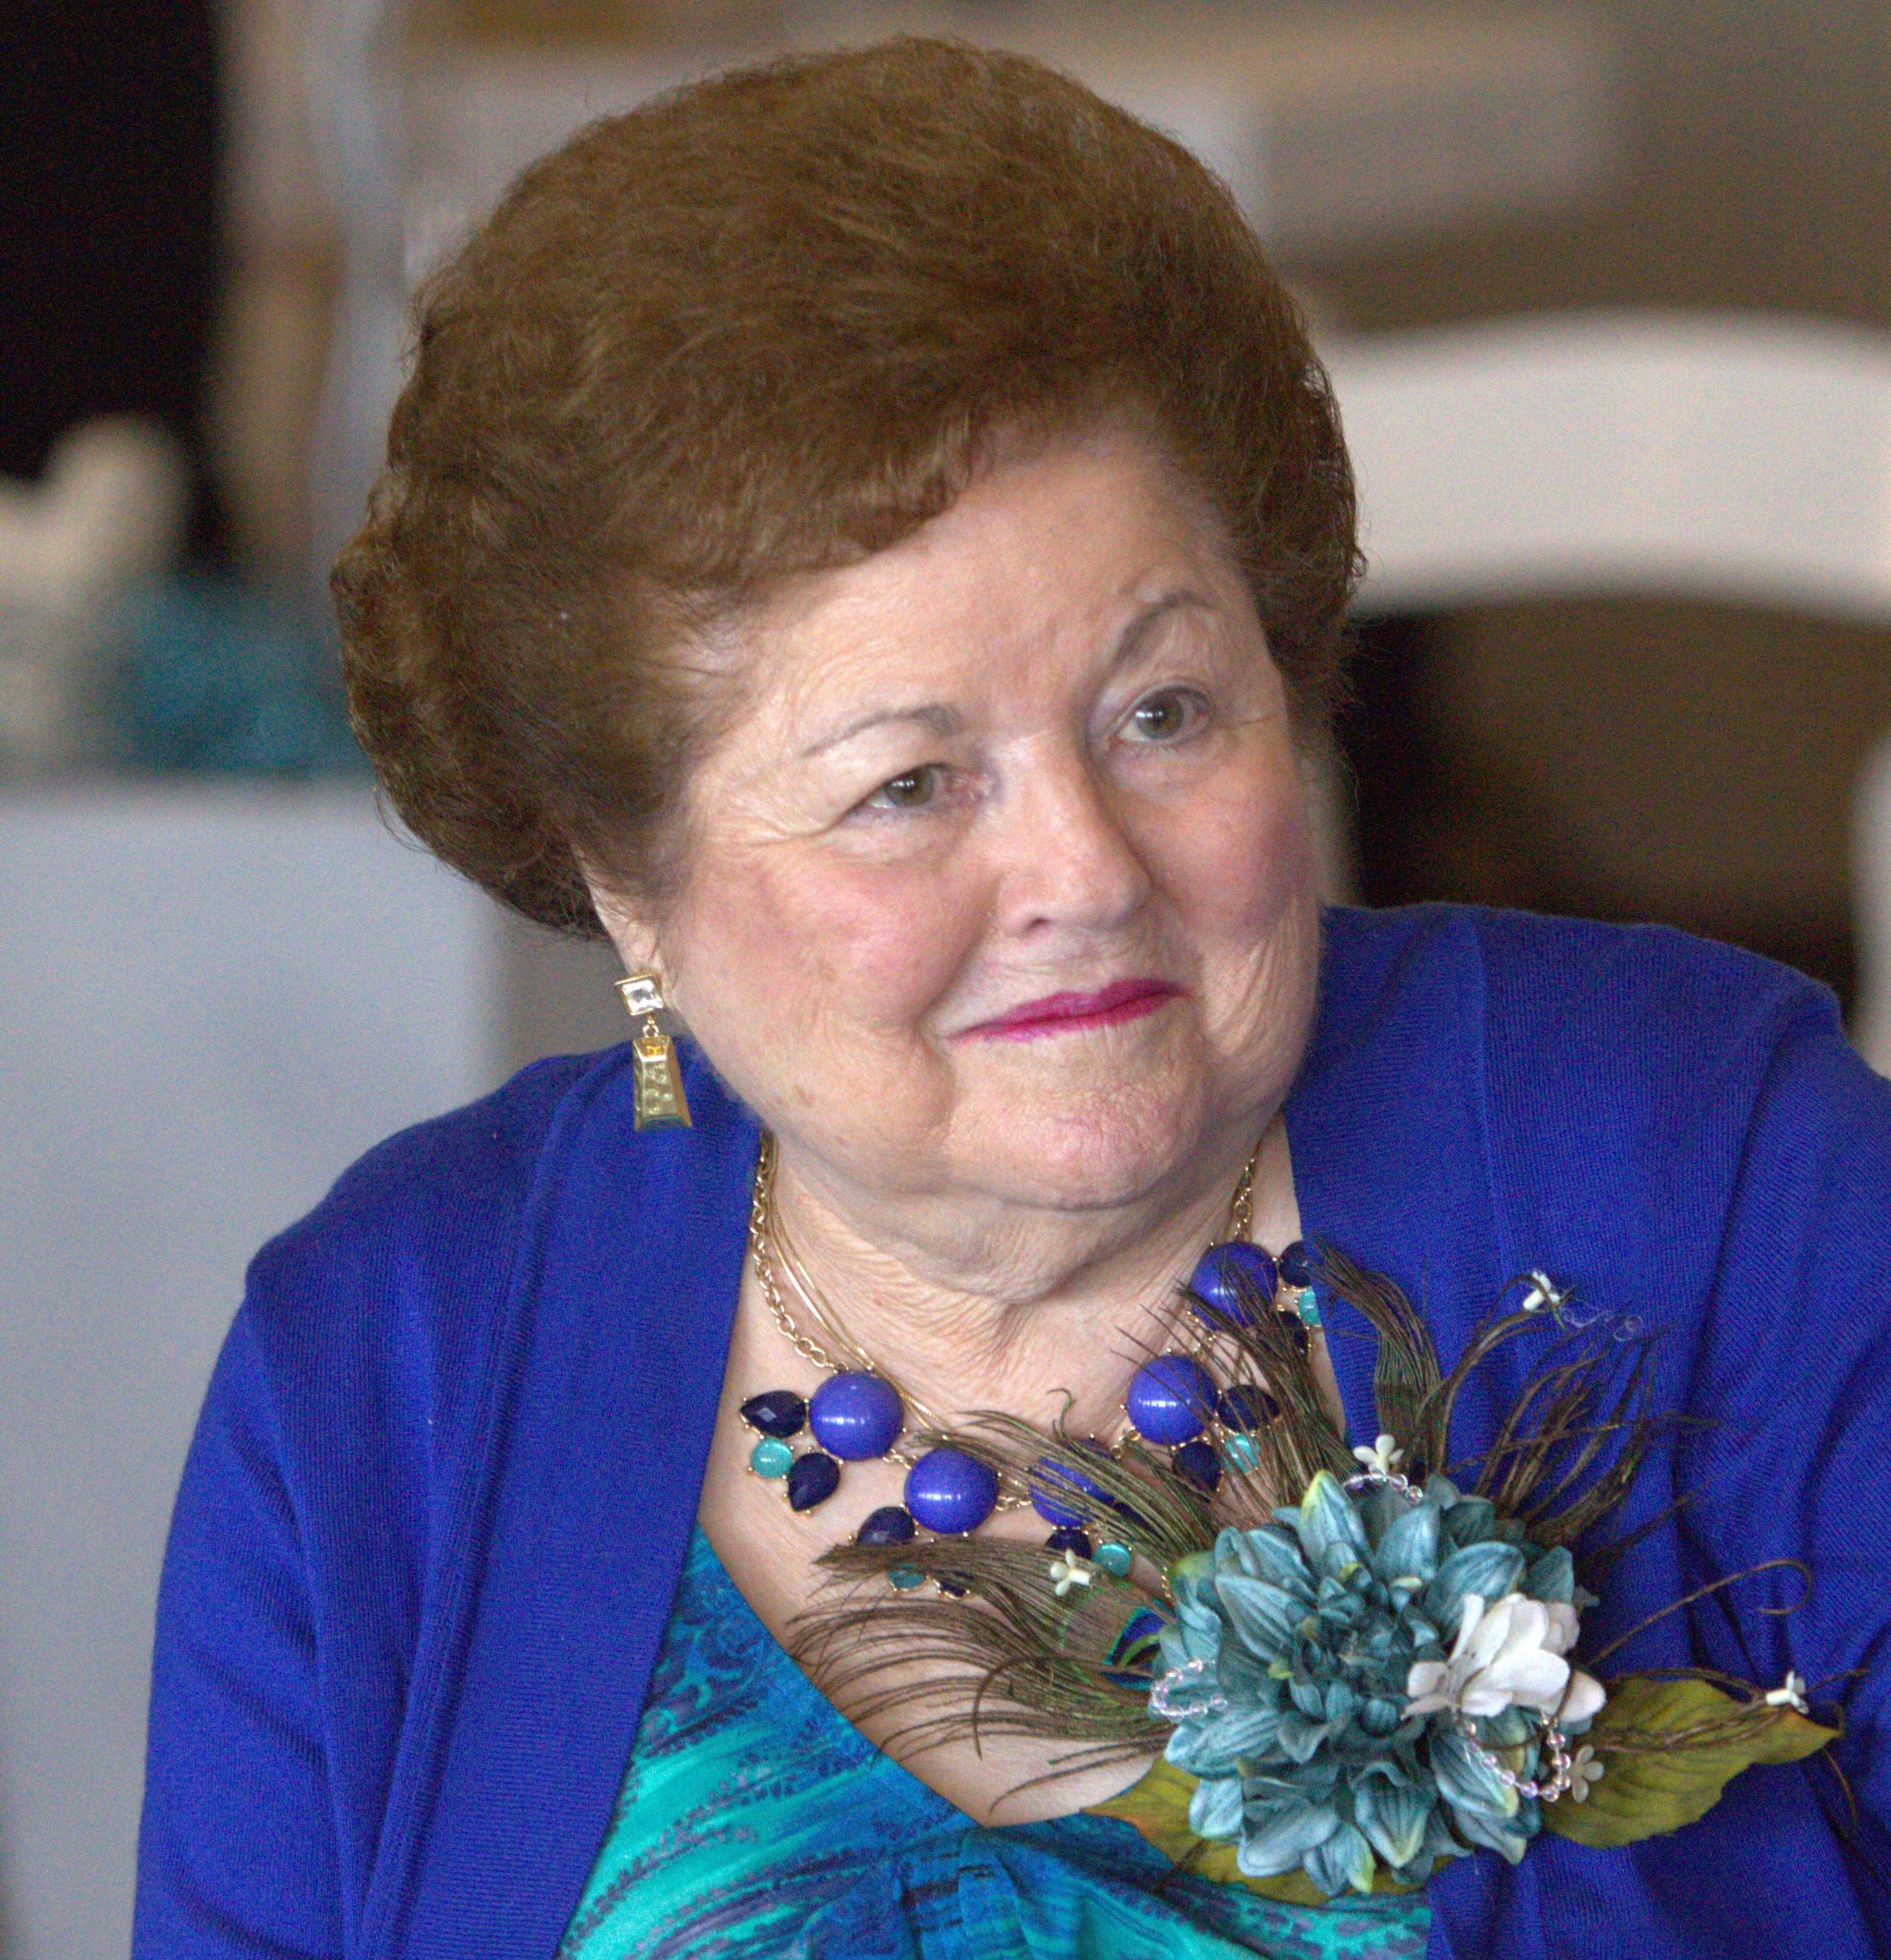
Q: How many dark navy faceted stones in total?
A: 10